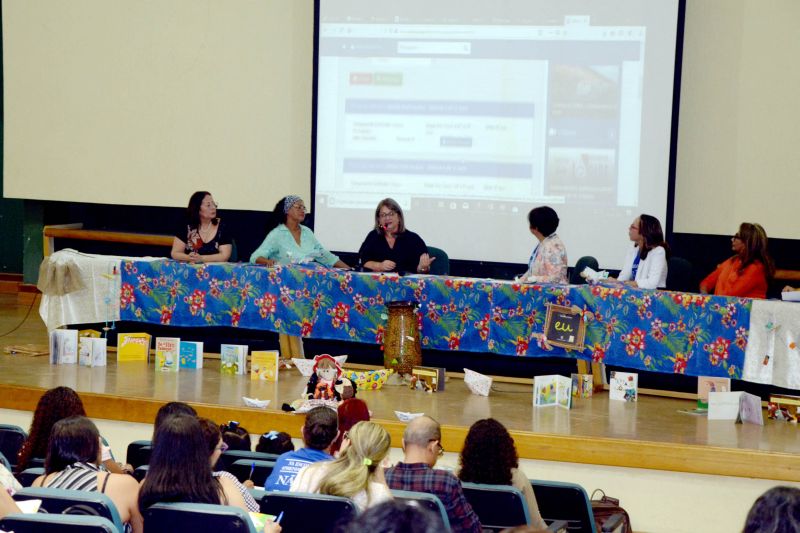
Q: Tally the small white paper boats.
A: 2